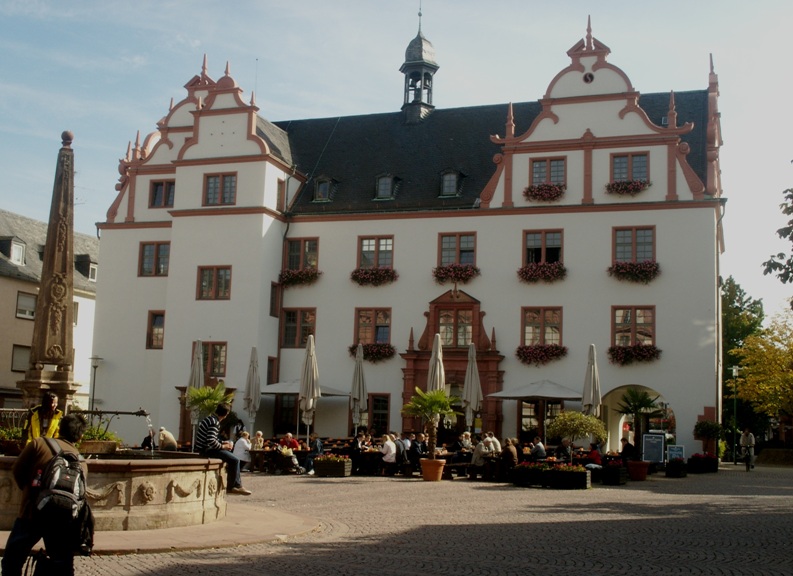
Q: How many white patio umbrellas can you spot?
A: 9